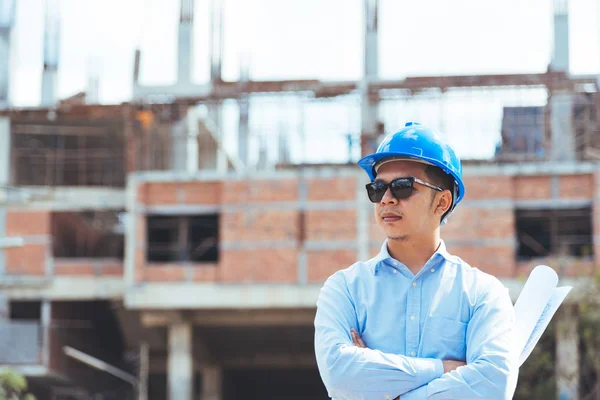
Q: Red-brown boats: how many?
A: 0